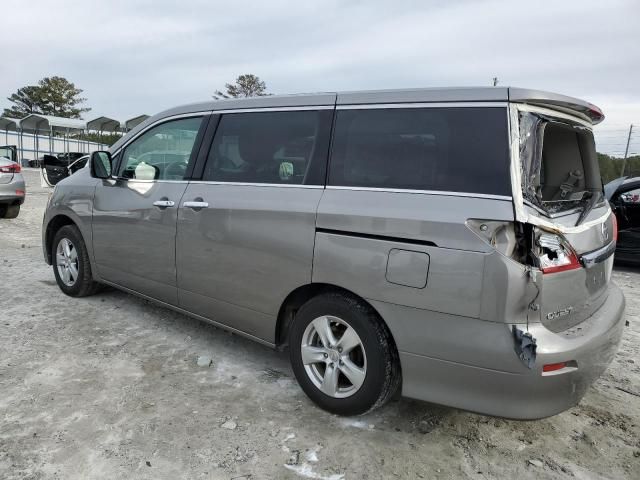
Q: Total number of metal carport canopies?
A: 4